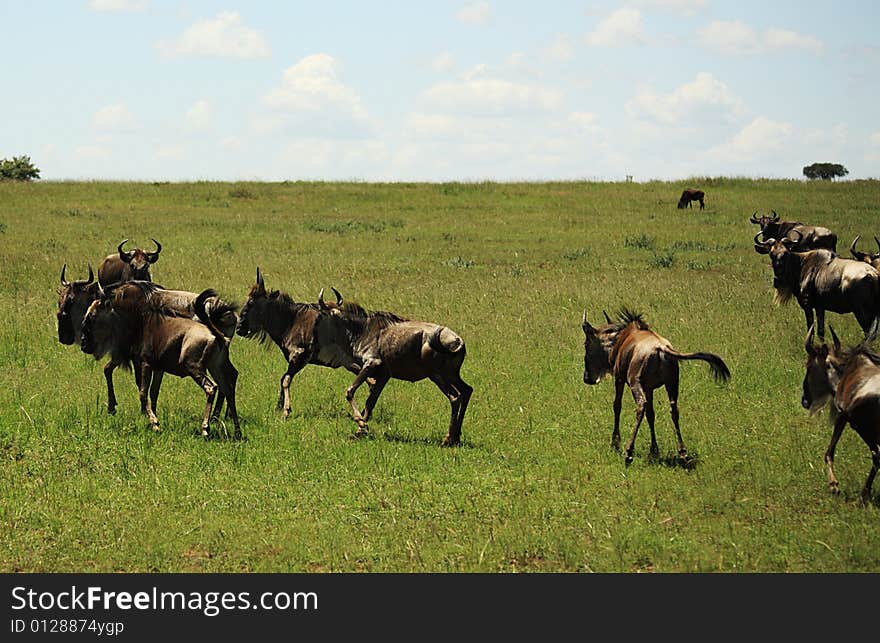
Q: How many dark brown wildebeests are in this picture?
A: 11